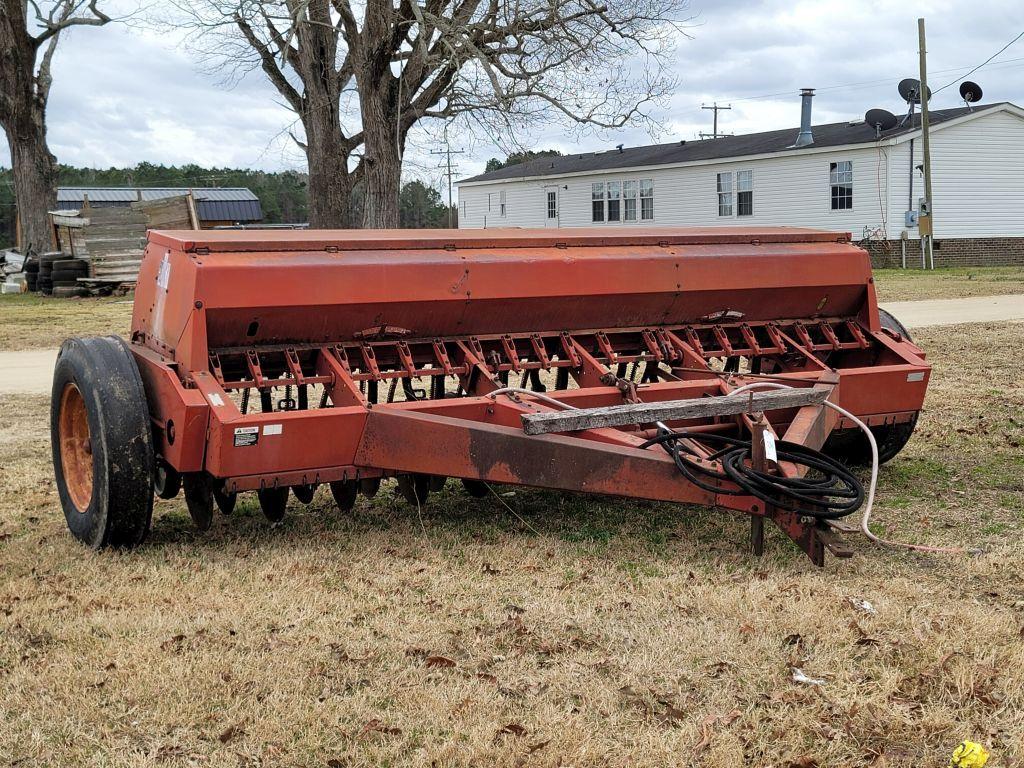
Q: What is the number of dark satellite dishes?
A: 3